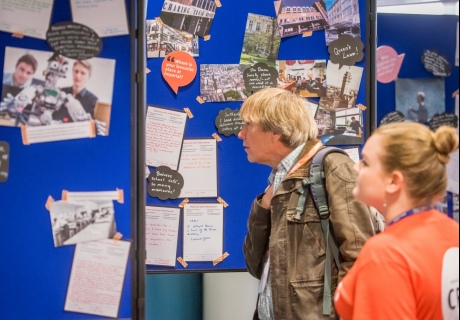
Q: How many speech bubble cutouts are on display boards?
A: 11